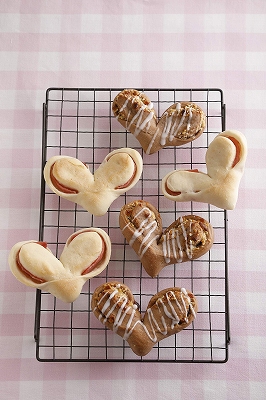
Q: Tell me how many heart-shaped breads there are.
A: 6